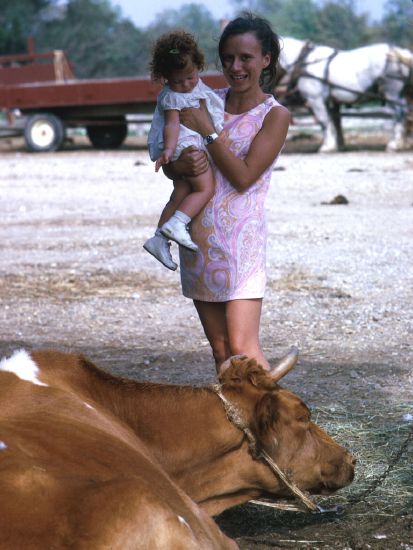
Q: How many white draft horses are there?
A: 1